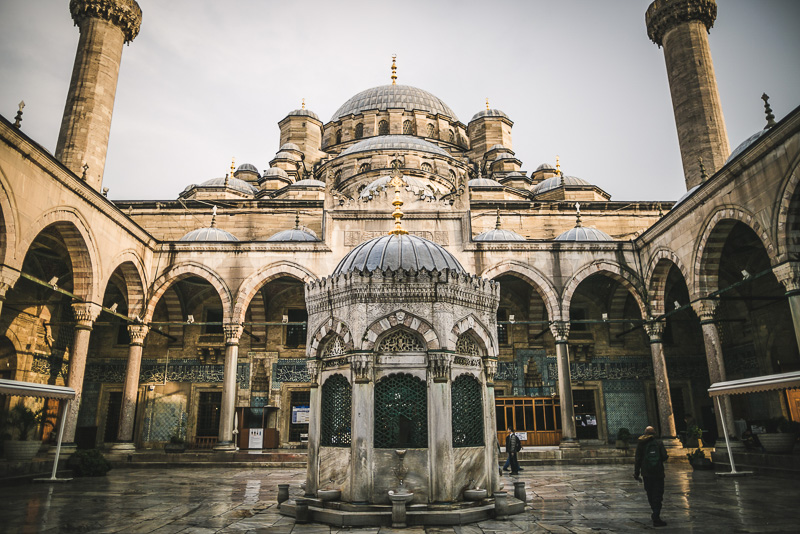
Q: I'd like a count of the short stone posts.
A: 5